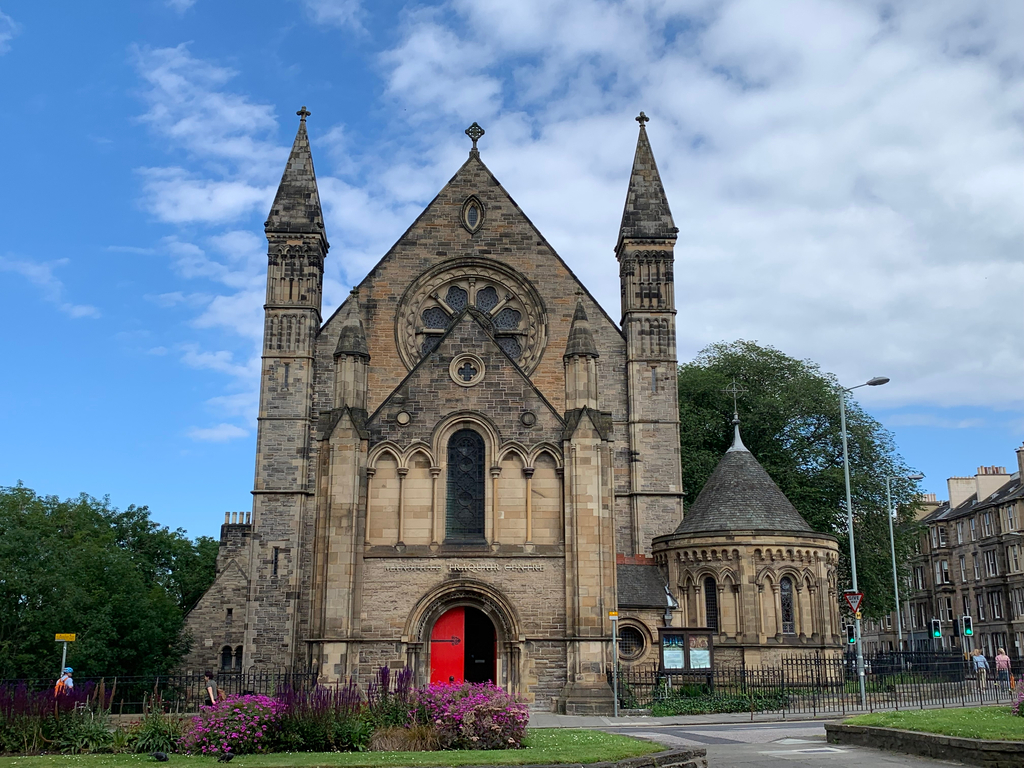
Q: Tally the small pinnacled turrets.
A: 2